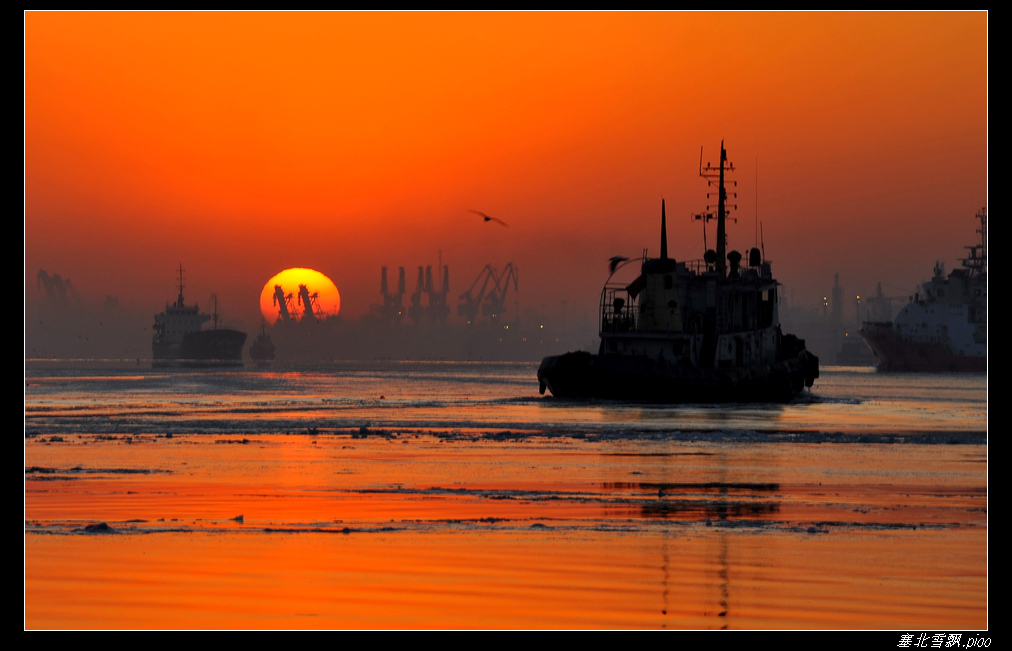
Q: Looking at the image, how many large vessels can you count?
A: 3